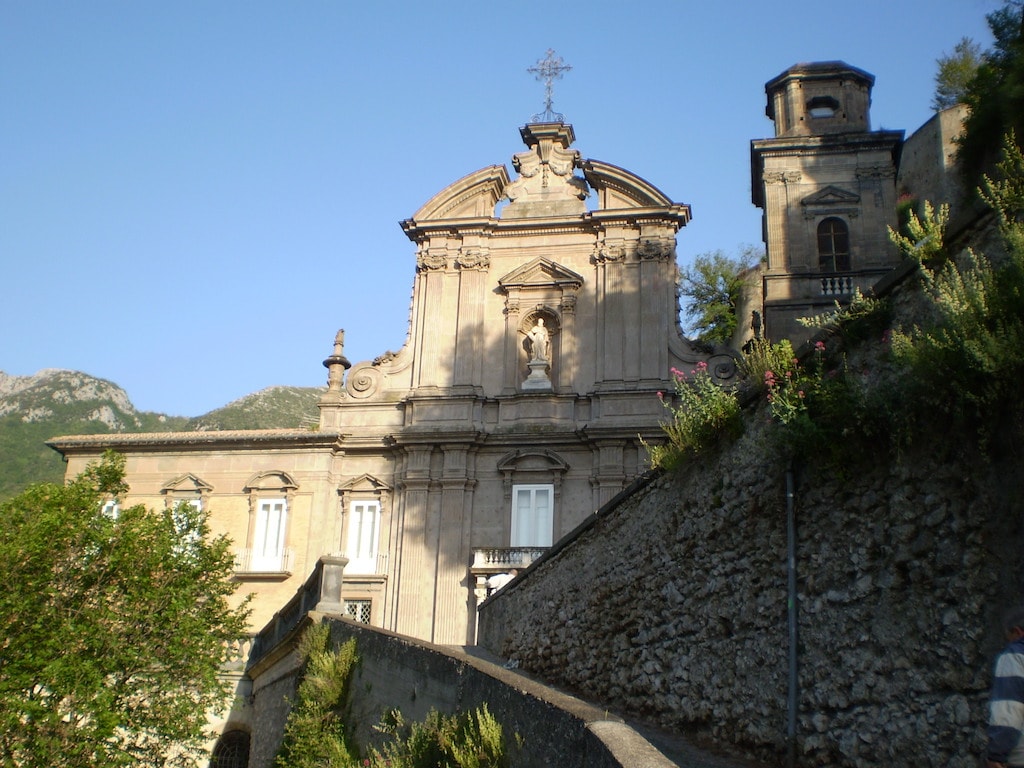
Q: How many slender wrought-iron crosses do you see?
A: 1